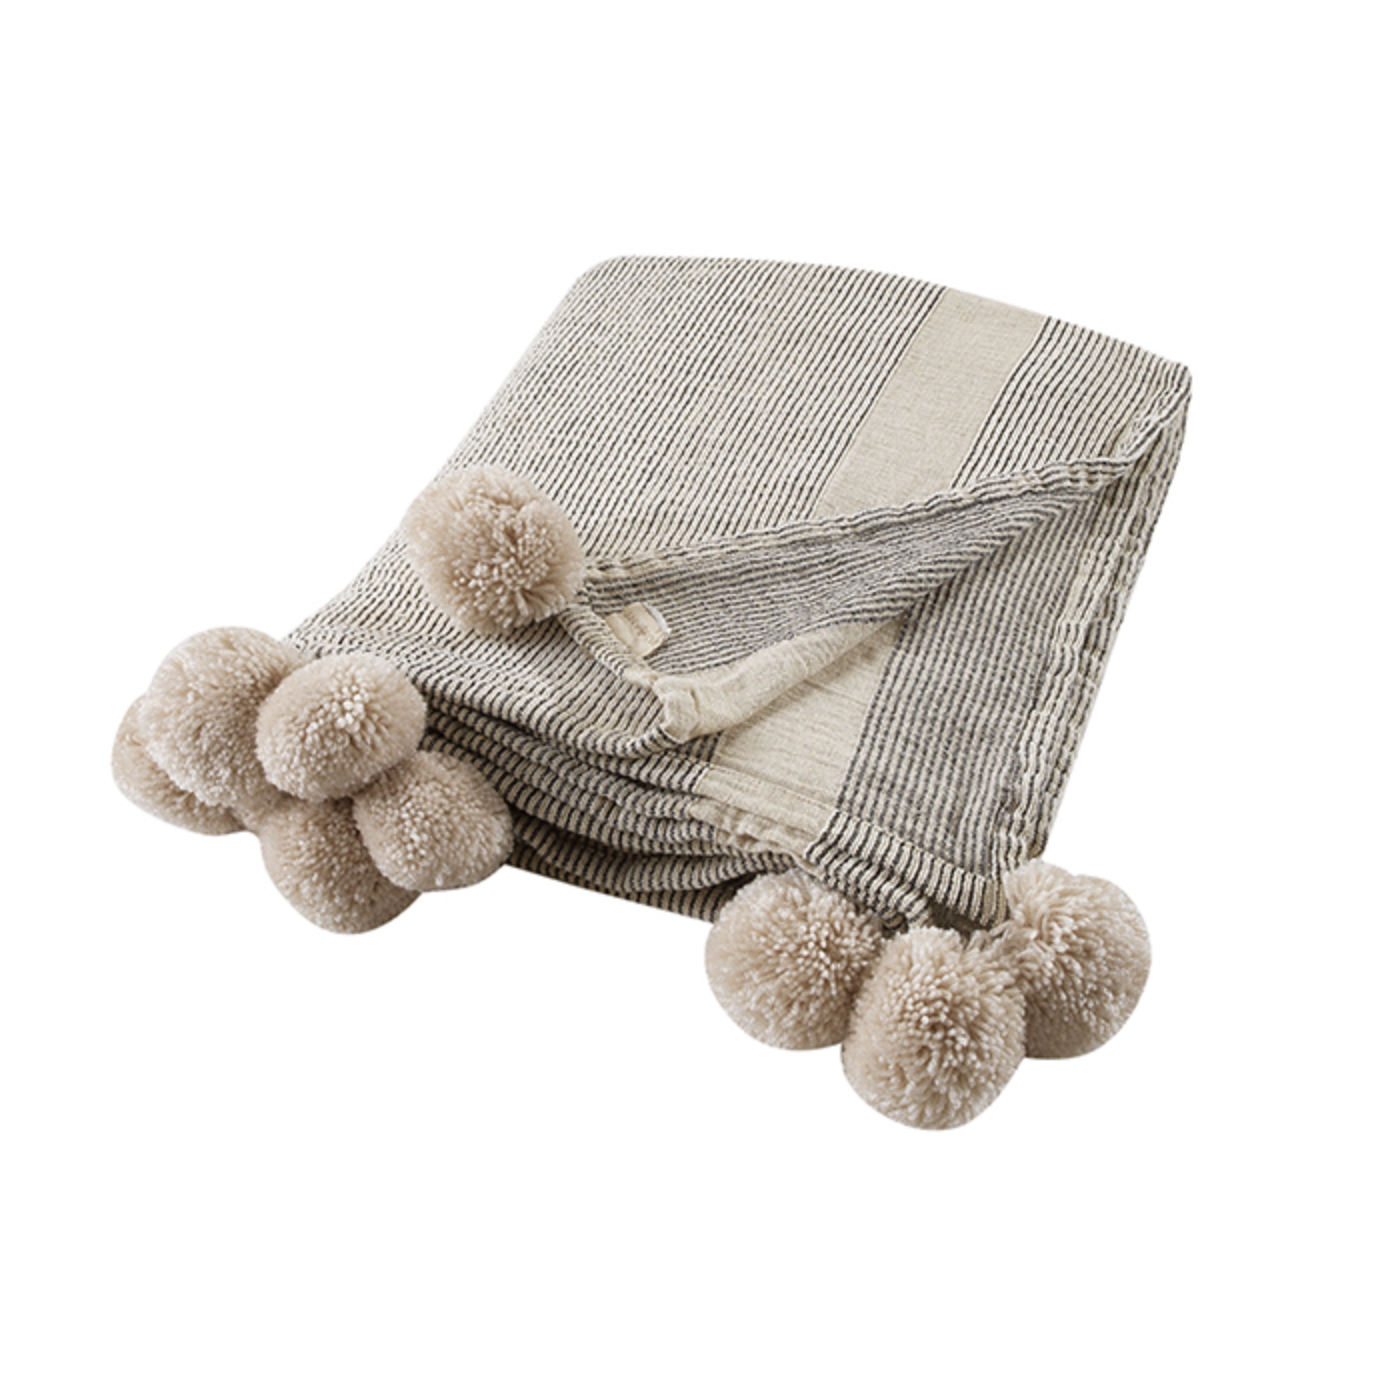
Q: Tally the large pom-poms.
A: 9